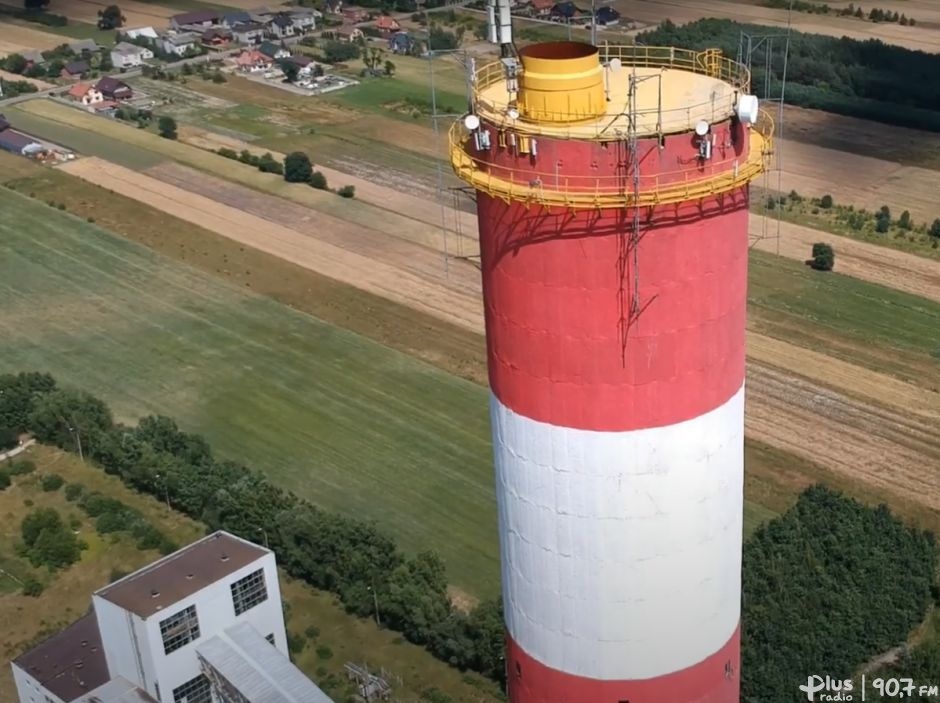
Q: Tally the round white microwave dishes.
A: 5